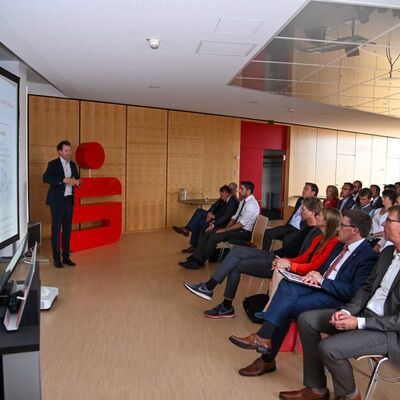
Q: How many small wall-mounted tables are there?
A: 1